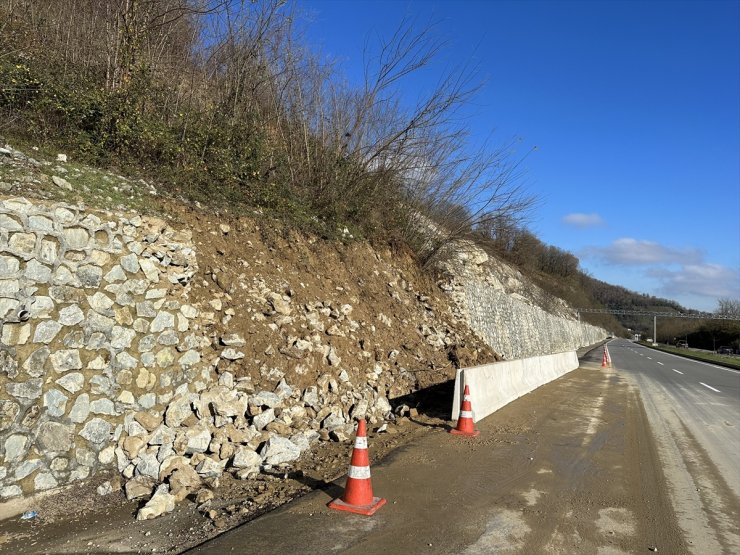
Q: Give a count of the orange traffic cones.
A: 3